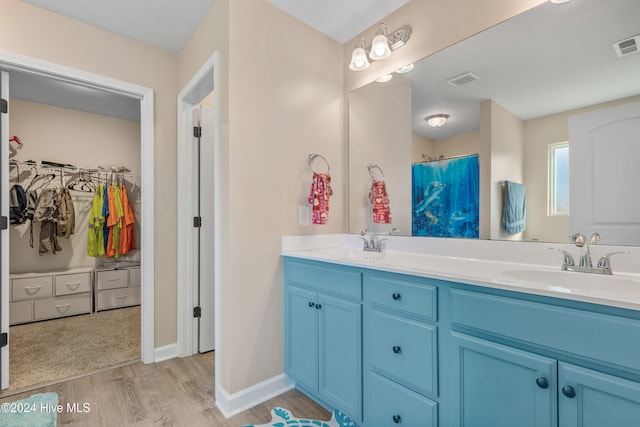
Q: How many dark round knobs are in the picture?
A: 7